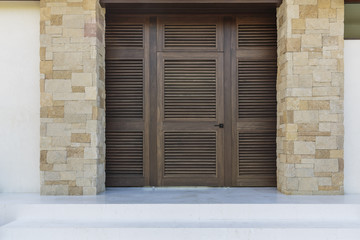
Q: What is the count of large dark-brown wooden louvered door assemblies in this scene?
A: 1